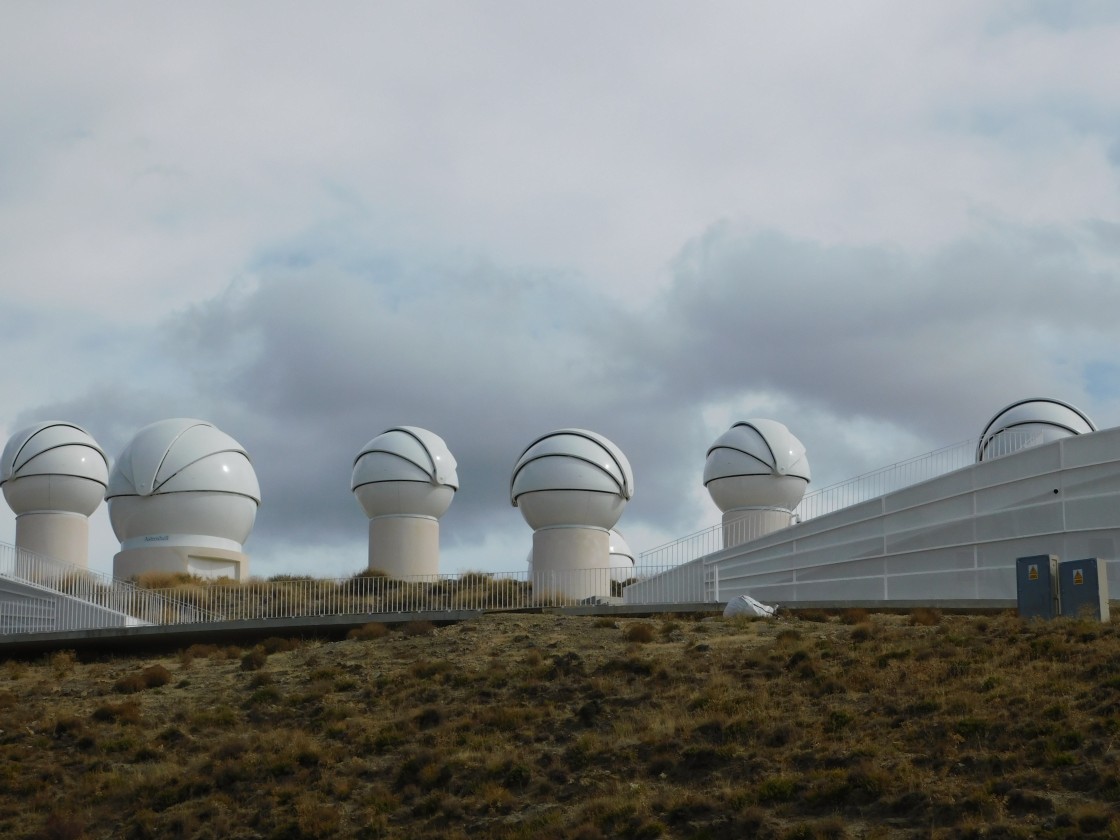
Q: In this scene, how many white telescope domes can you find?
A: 7